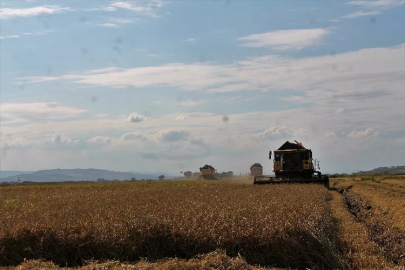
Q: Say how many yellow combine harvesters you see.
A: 2